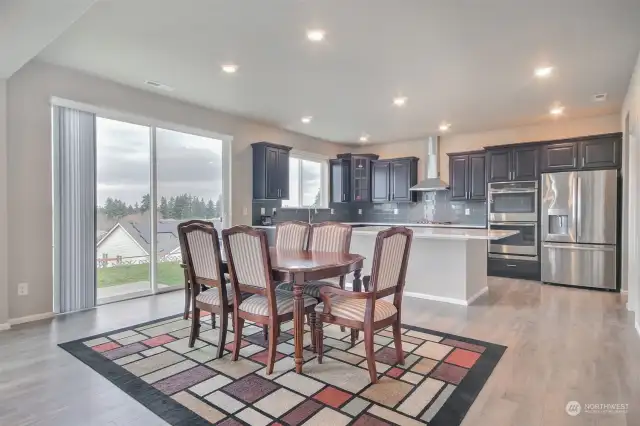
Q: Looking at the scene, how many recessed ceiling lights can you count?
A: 8